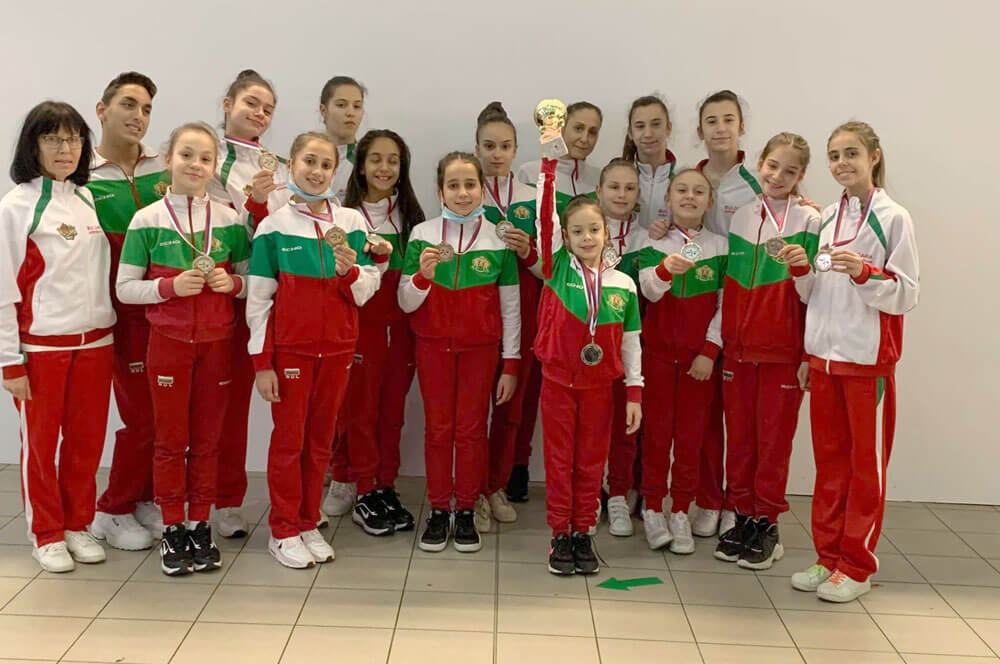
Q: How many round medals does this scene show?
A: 11